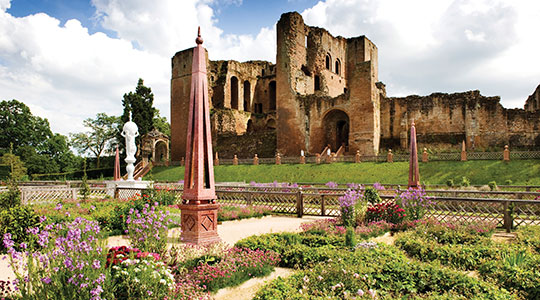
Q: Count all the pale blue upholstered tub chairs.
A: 0